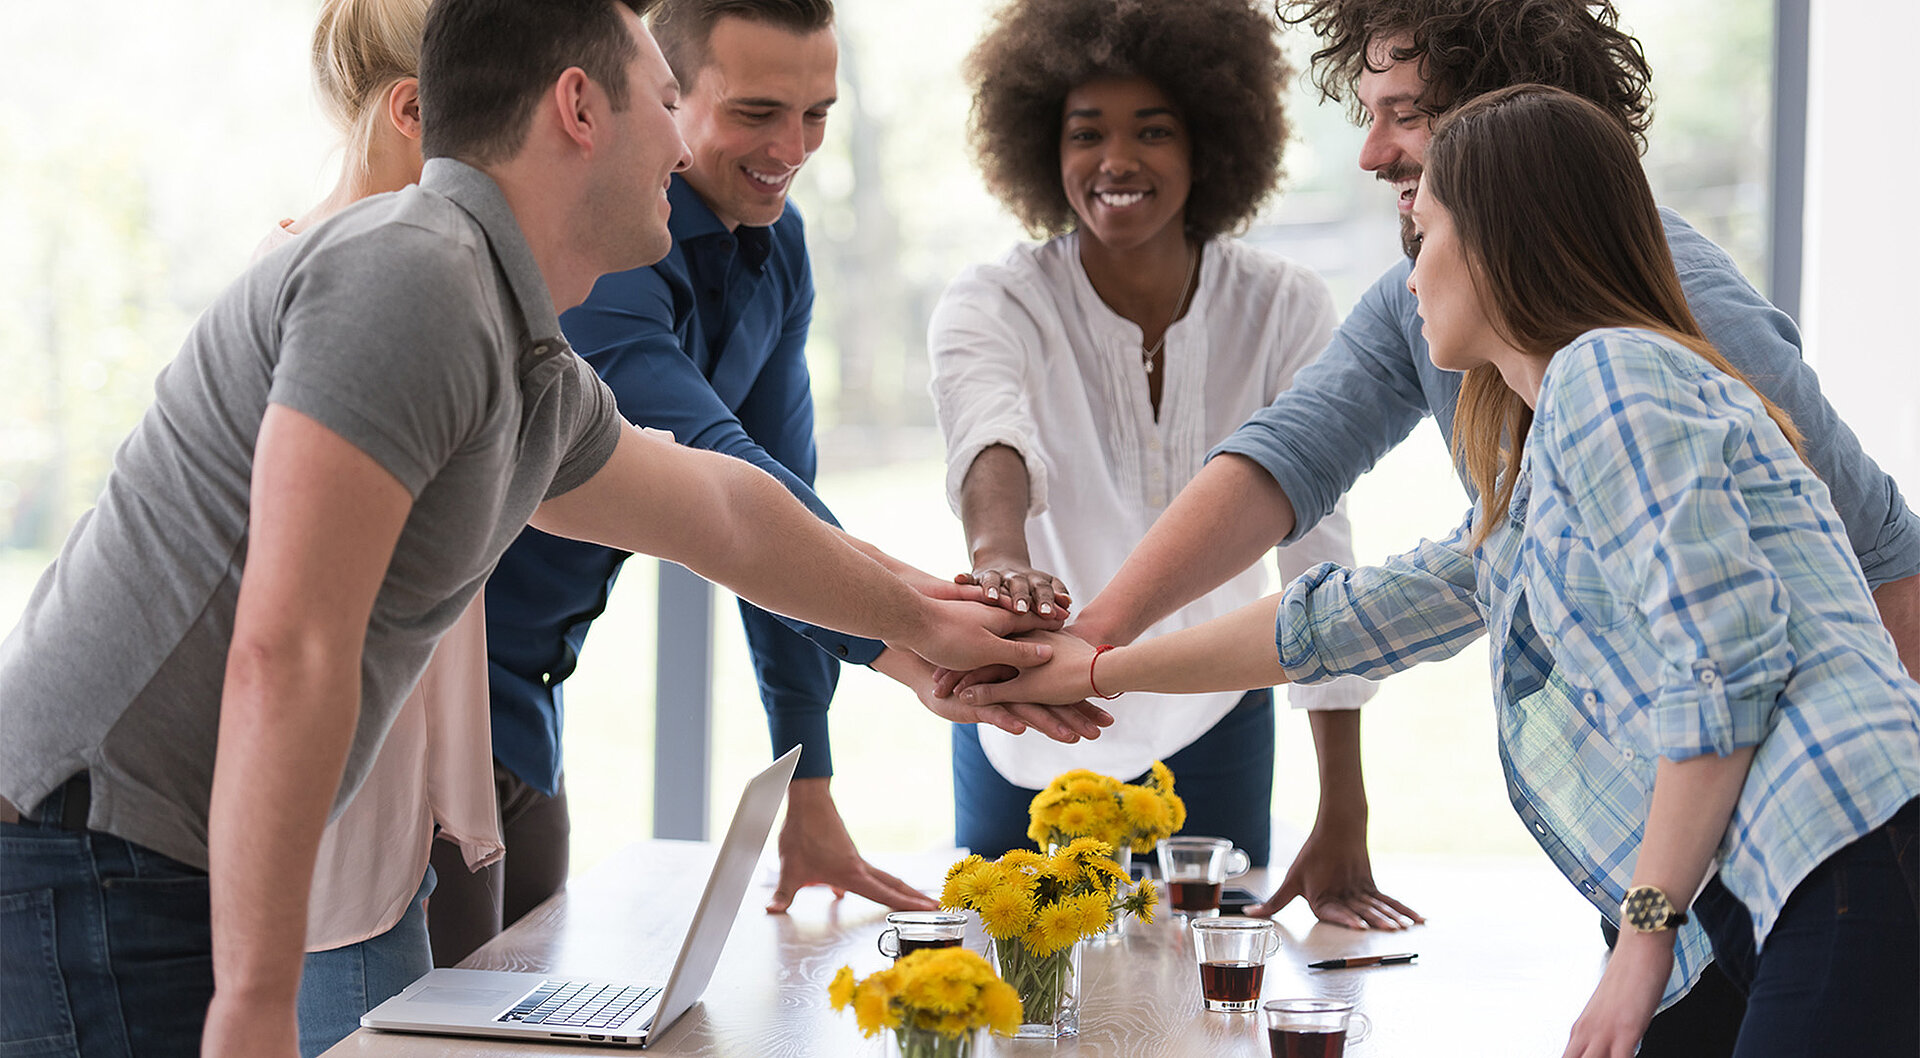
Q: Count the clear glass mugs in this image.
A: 4